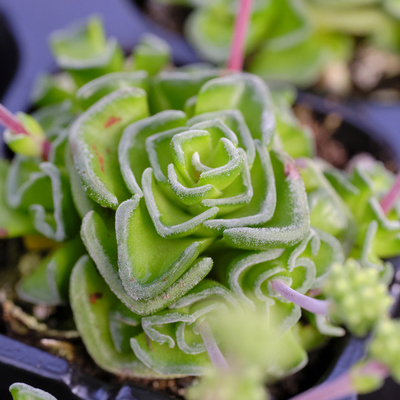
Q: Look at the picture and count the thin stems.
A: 6